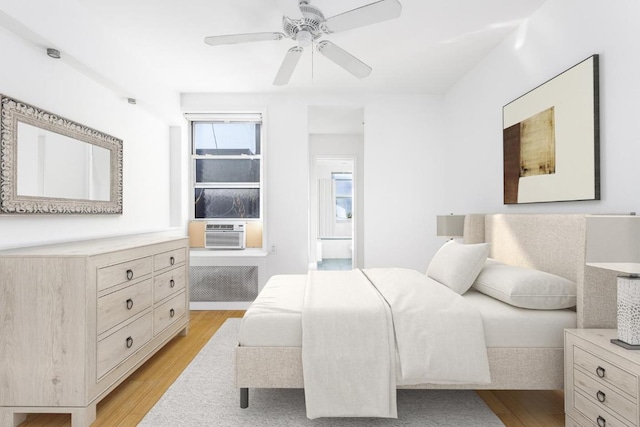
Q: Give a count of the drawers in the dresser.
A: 6